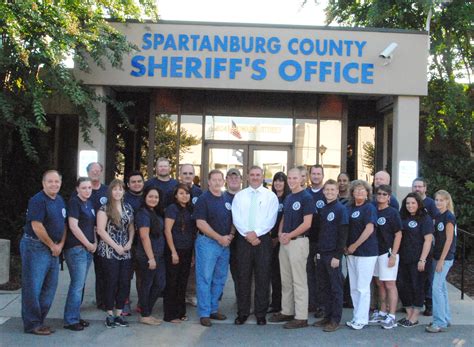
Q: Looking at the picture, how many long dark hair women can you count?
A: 4